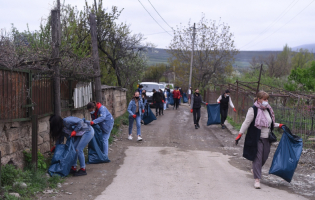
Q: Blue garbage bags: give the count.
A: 7